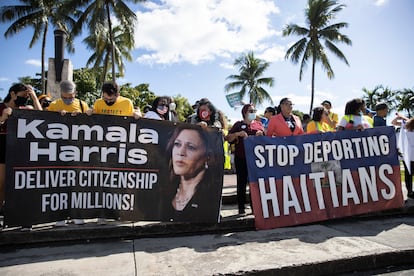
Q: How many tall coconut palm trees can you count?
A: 5